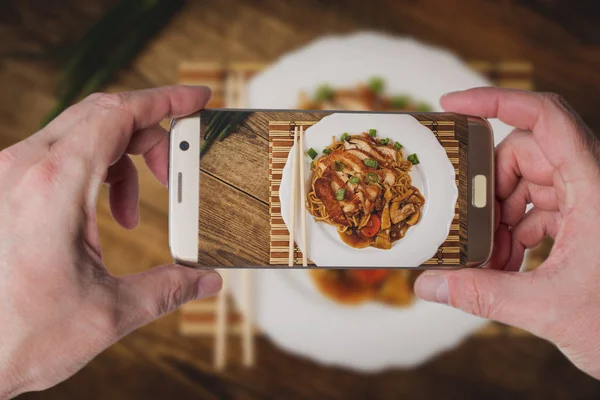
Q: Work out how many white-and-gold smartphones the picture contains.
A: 1